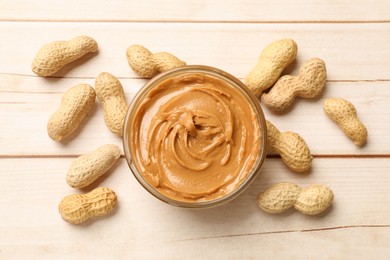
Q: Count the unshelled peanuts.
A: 11